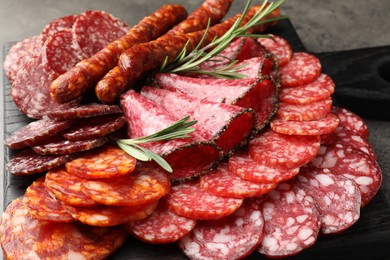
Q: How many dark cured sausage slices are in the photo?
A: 5